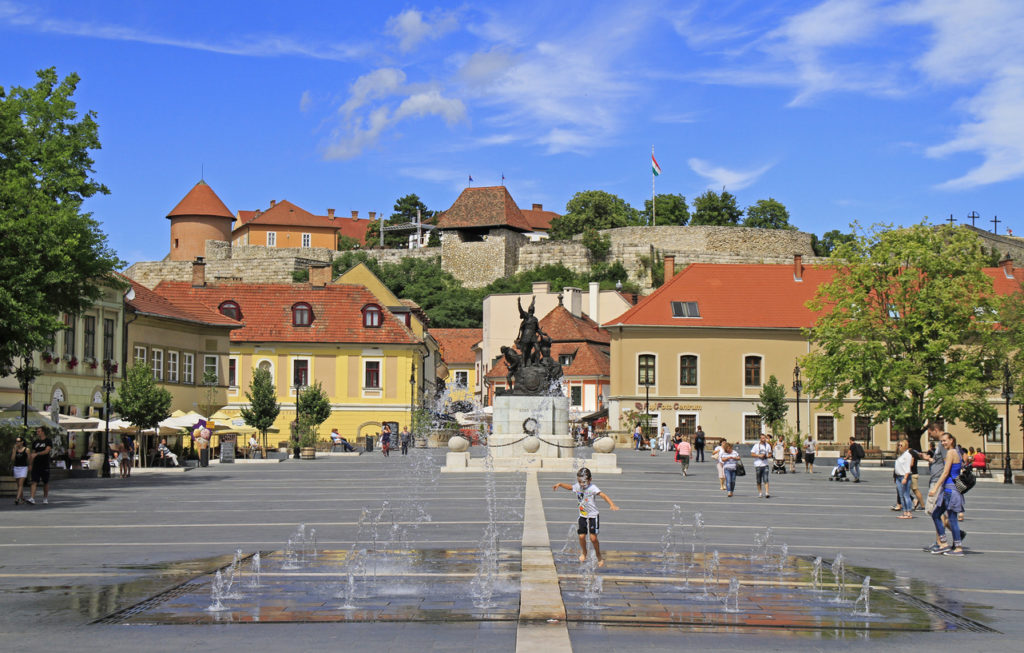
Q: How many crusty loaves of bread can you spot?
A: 0